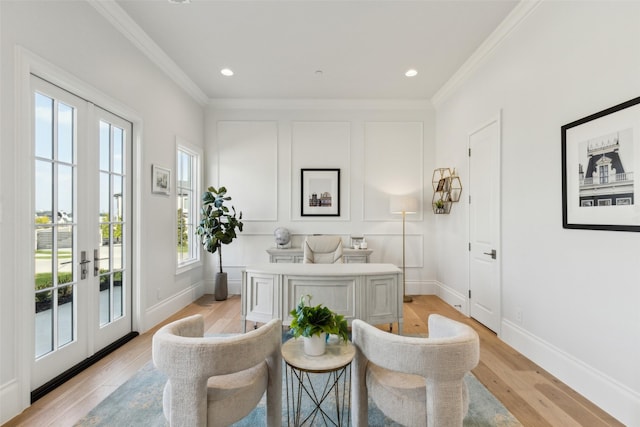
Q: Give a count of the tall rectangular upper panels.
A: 3